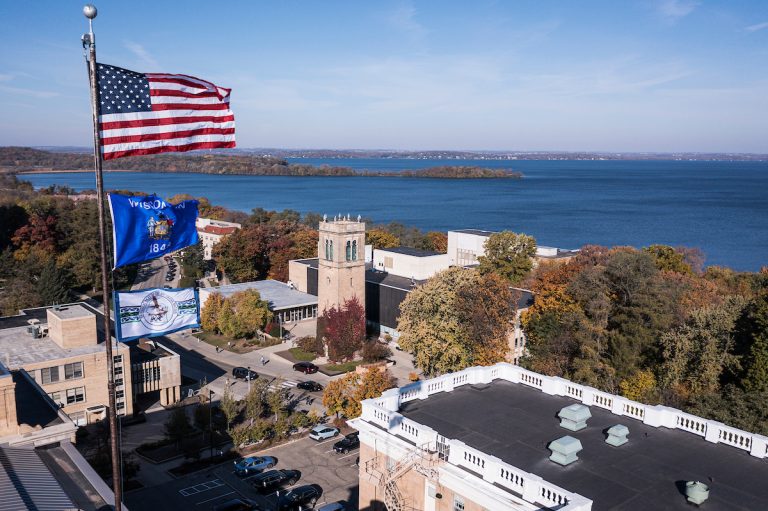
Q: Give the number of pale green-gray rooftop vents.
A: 4